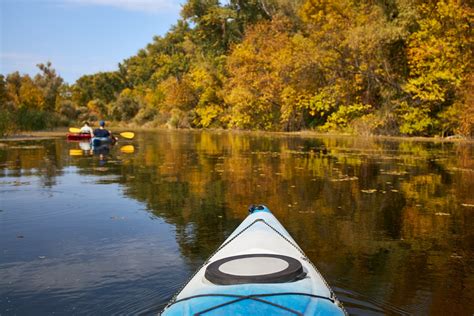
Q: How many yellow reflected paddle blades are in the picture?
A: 2